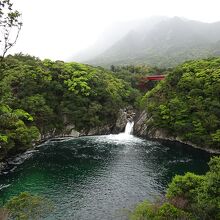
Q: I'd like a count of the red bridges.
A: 1